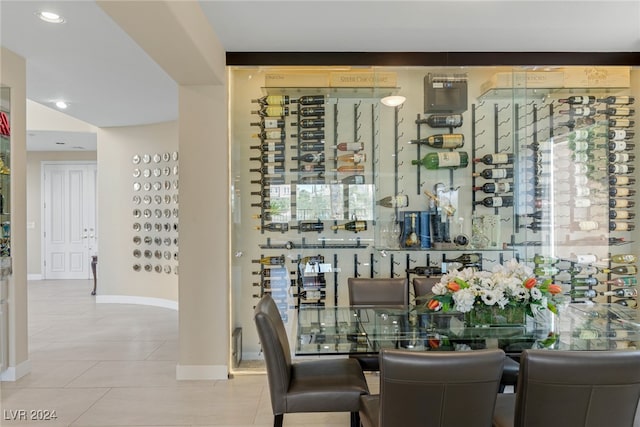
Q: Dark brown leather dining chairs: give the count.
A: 5